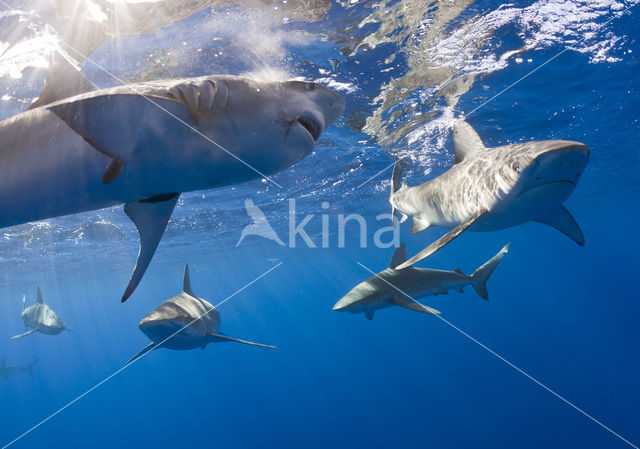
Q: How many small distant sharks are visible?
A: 2